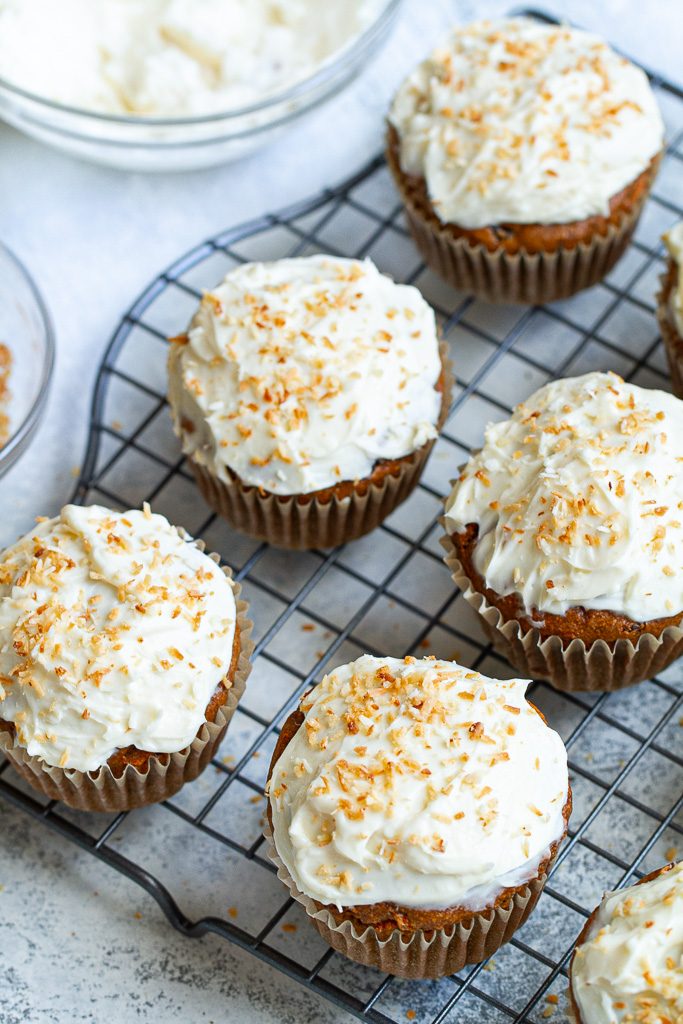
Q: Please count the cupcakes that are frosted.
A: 7